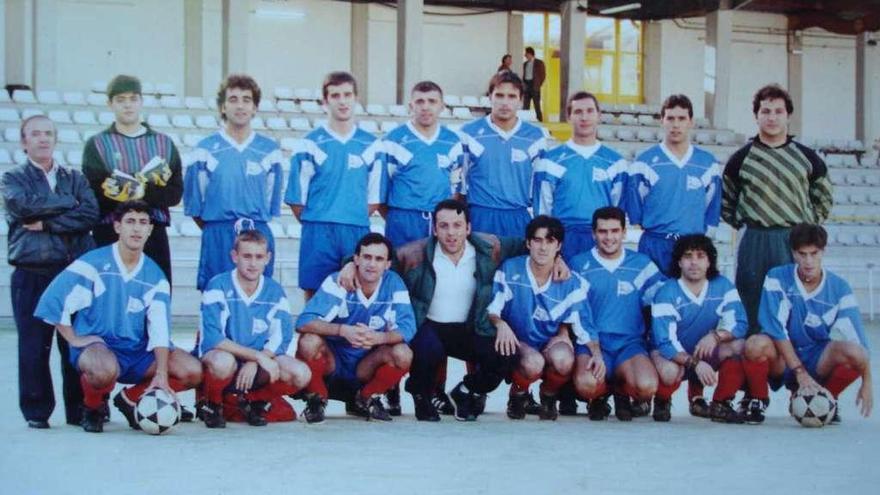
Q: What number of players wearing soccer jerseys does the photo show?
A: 15